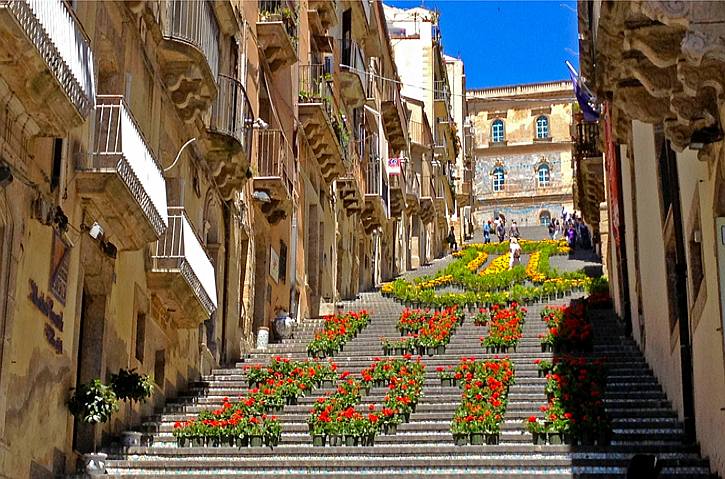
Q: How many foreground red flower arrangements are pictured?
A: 8